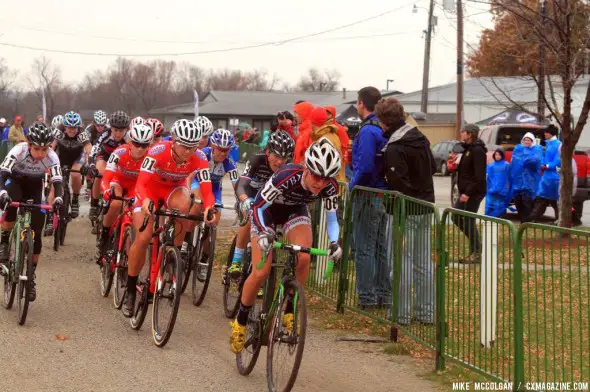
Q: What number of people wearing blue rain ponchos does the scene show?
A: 3